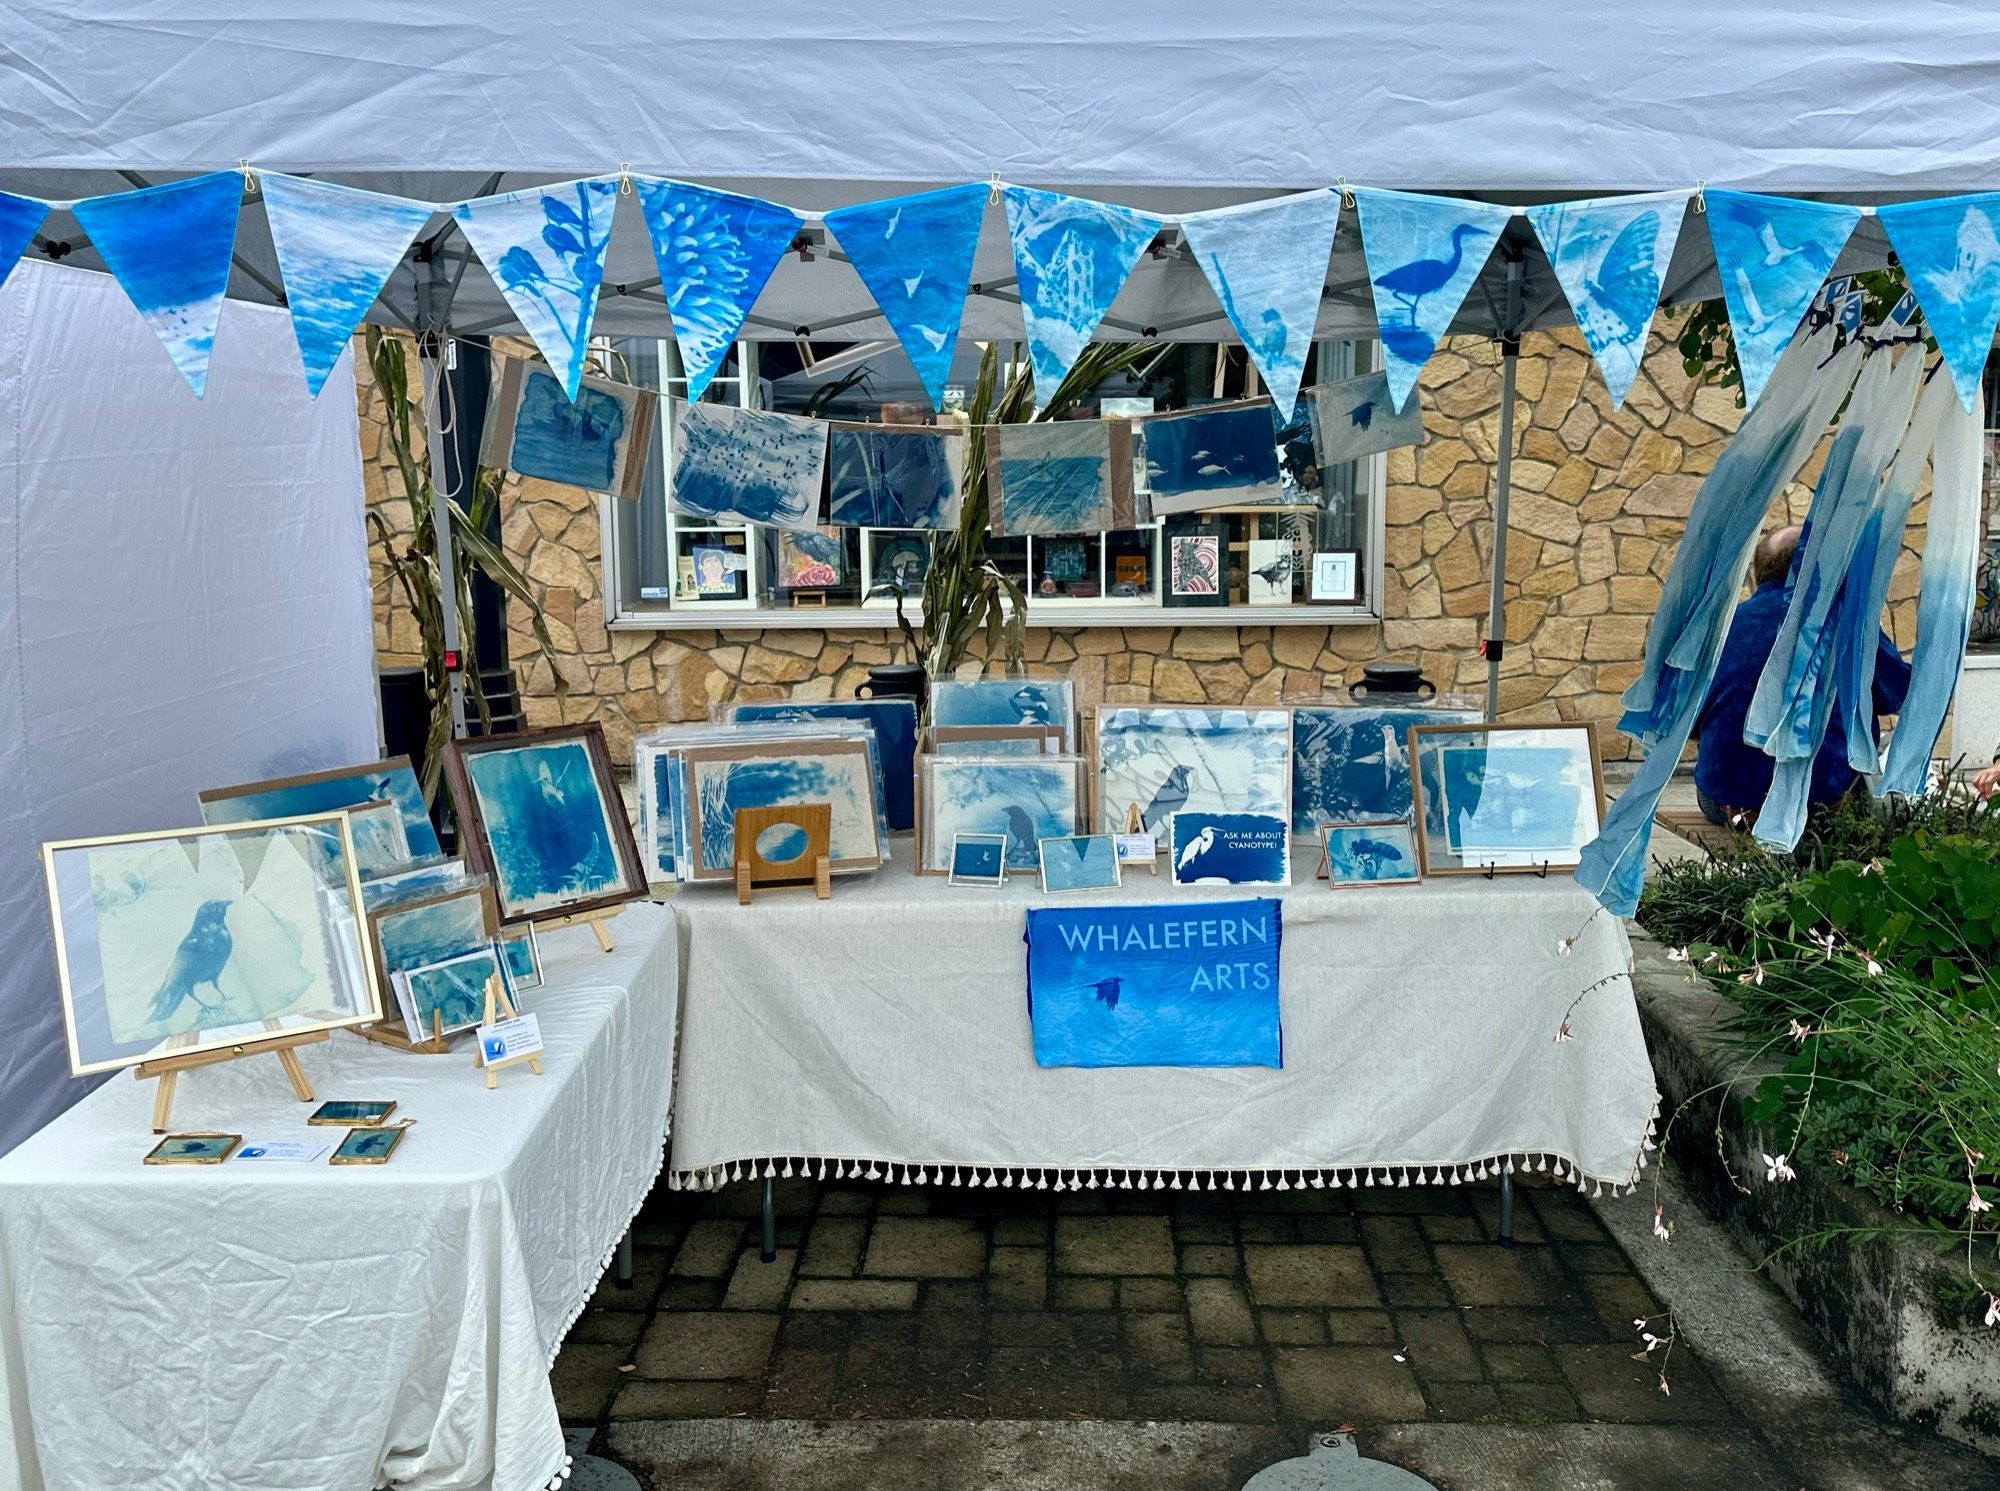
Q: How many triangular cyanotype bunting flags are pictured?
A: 12